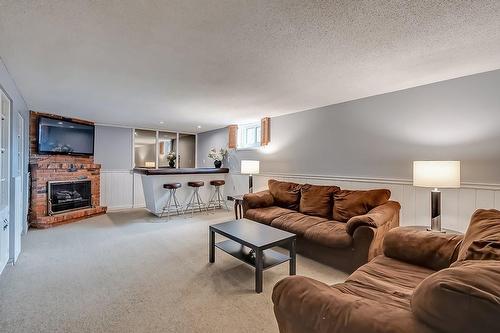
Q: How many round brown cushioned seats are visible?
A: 3